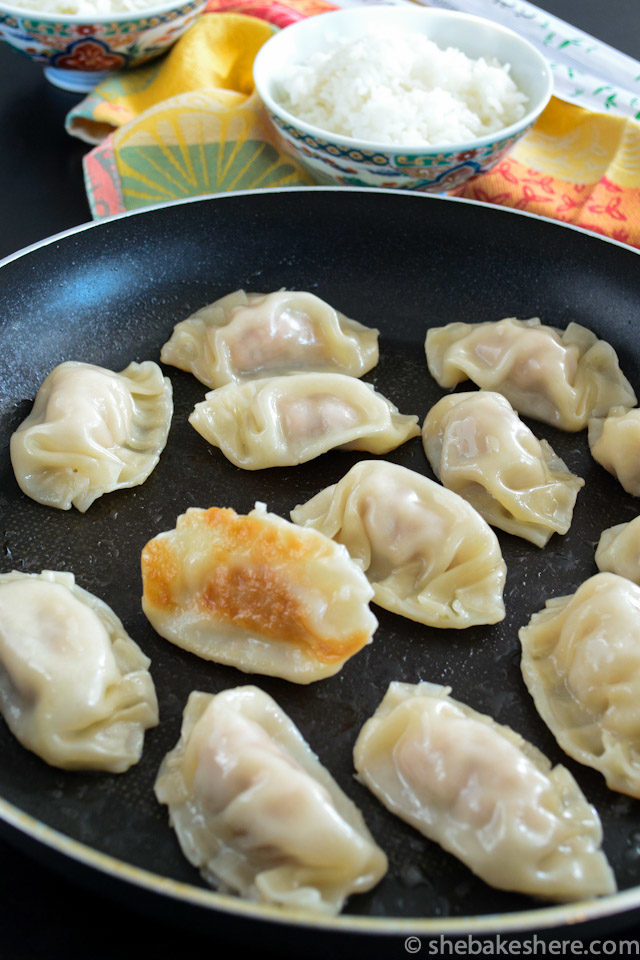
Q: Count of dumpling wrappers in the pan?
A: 13